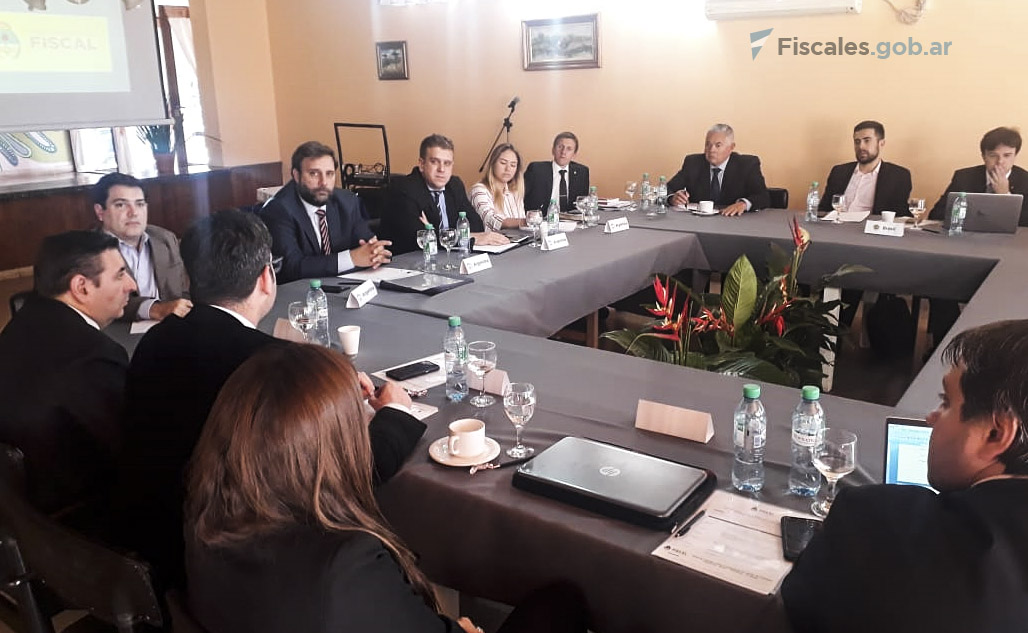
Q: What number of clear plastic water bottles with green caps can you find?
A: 12